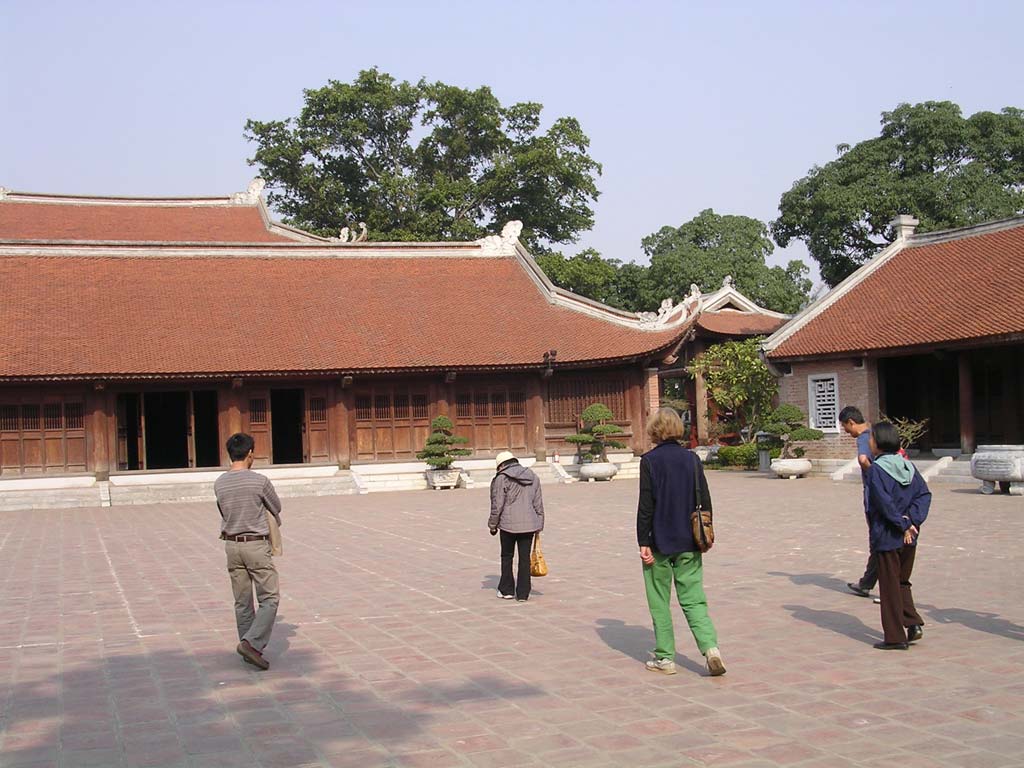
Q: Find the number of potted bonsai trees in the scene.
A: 3